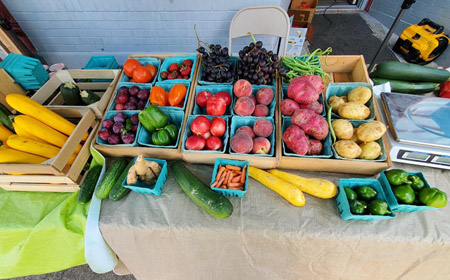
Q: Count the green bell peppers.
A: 10